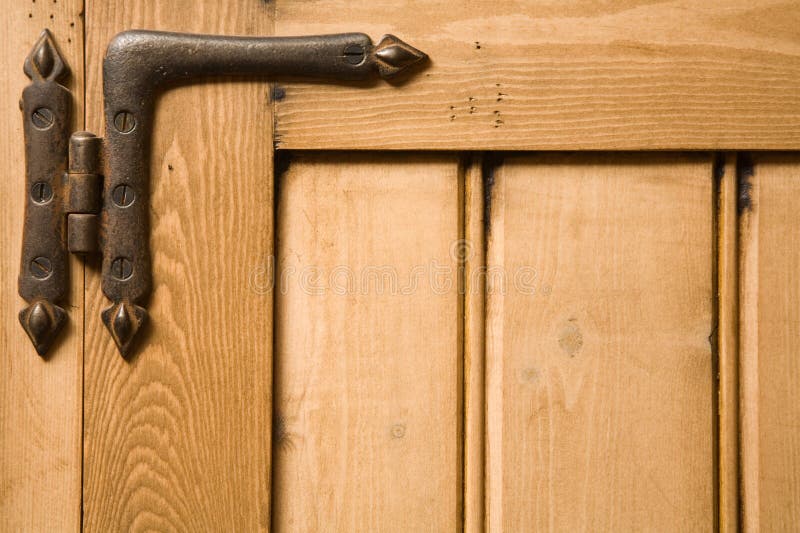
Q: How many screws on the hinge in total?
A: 7